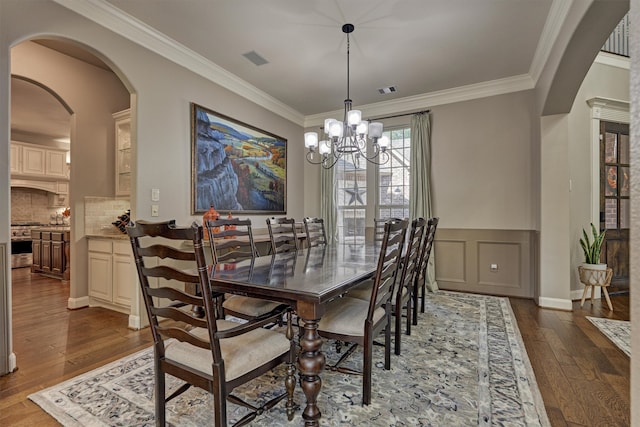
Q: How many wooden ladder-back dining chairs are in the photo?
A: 8